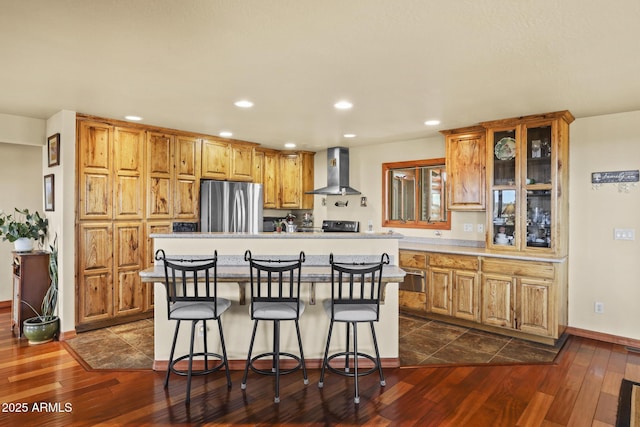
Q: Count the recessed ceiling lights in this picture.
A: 7